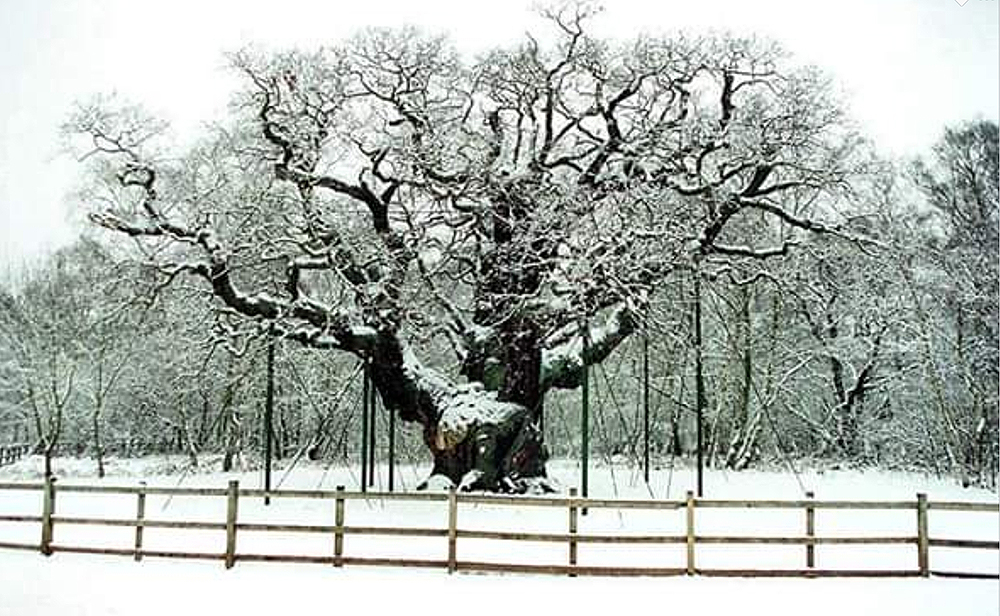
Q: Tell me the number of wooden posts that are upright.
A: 9